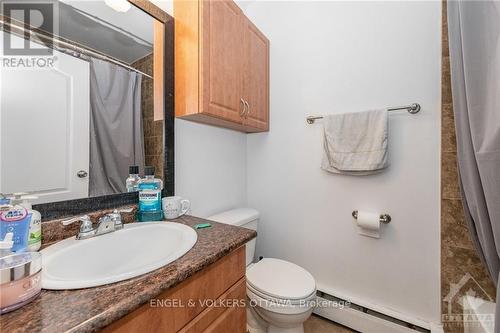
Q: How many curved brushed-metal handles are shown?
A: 2